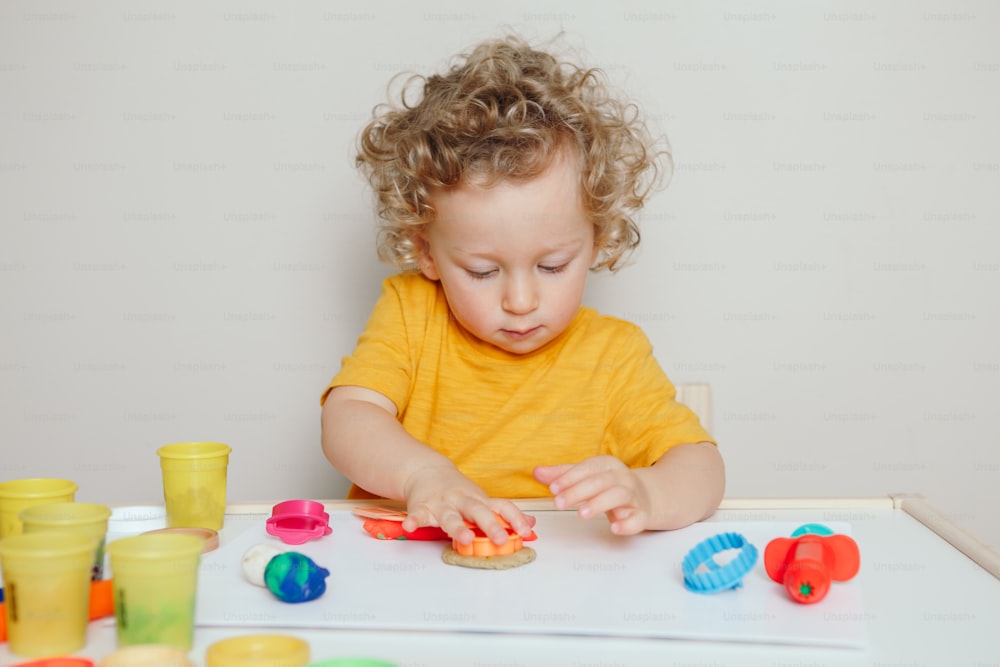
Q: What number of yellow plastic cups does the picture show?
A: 5